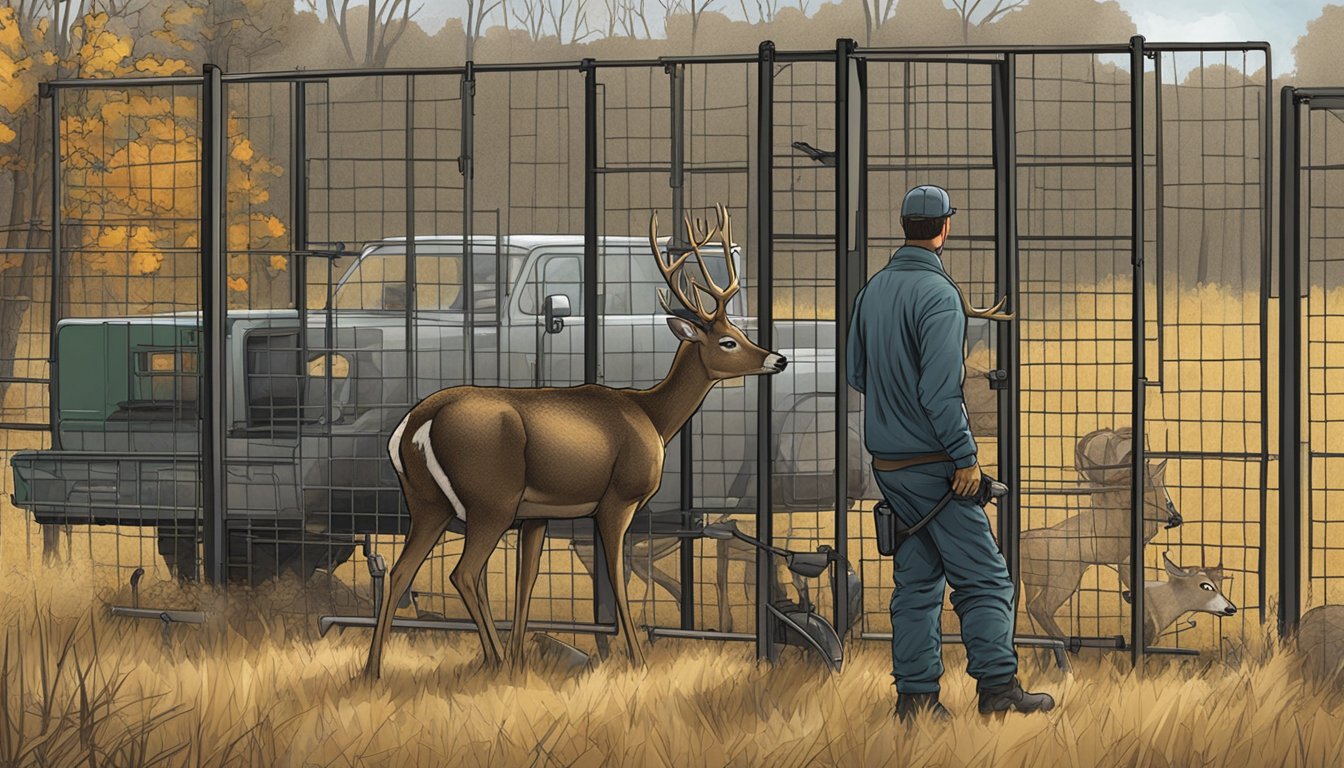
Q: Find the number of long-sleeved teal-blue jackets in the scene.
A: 1